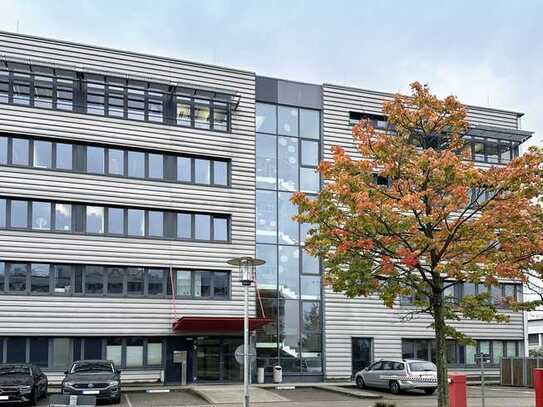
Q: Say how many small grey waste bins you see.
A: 2